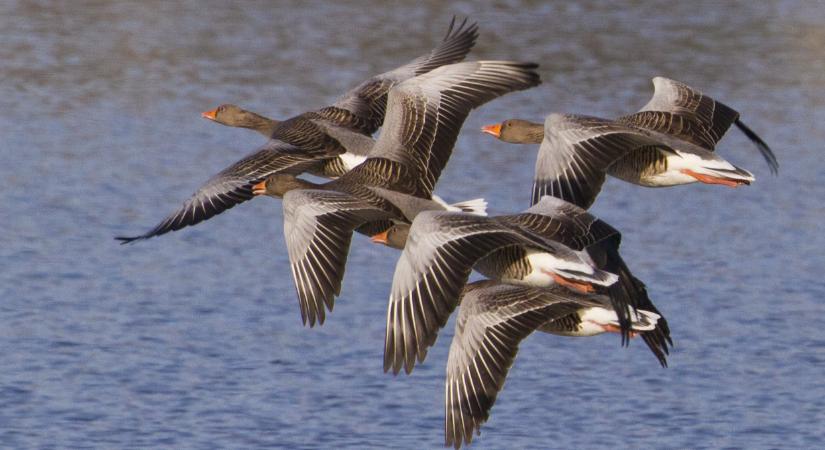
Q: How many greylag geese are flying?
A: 5